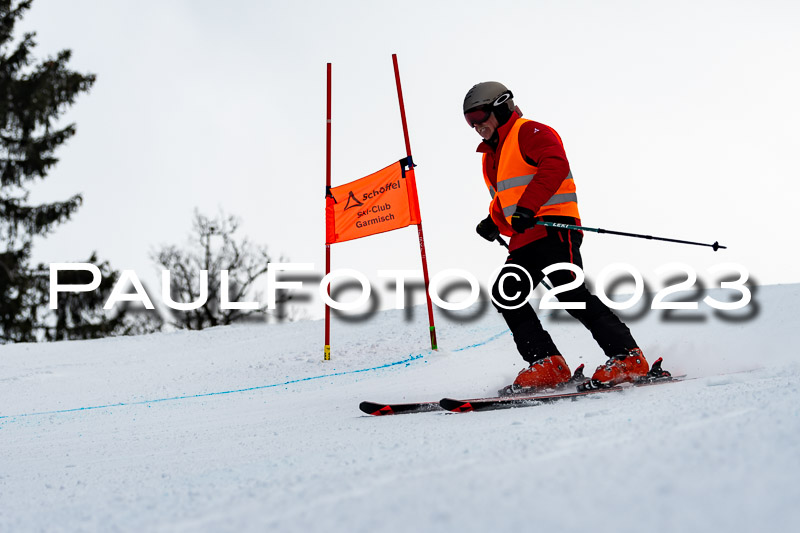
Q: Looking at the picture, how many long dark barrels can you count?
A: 0